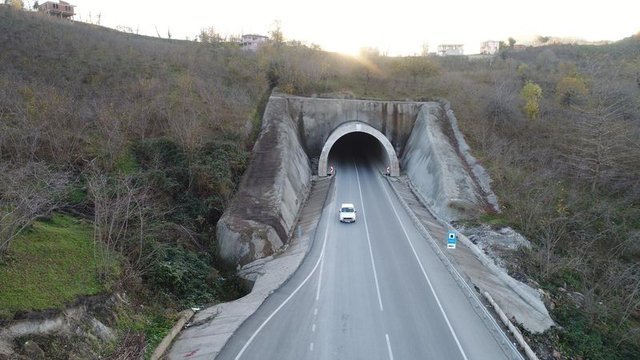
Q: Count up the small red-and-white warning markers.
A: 2